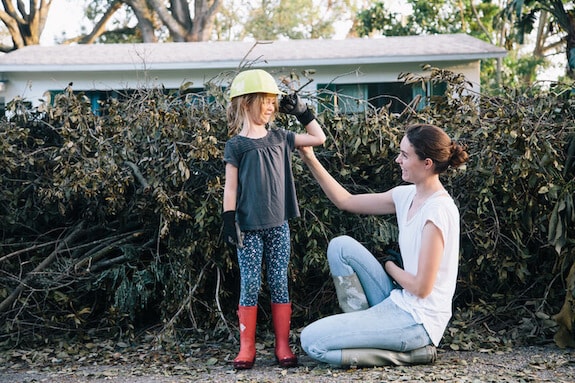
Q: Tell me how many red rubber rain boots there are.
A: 2